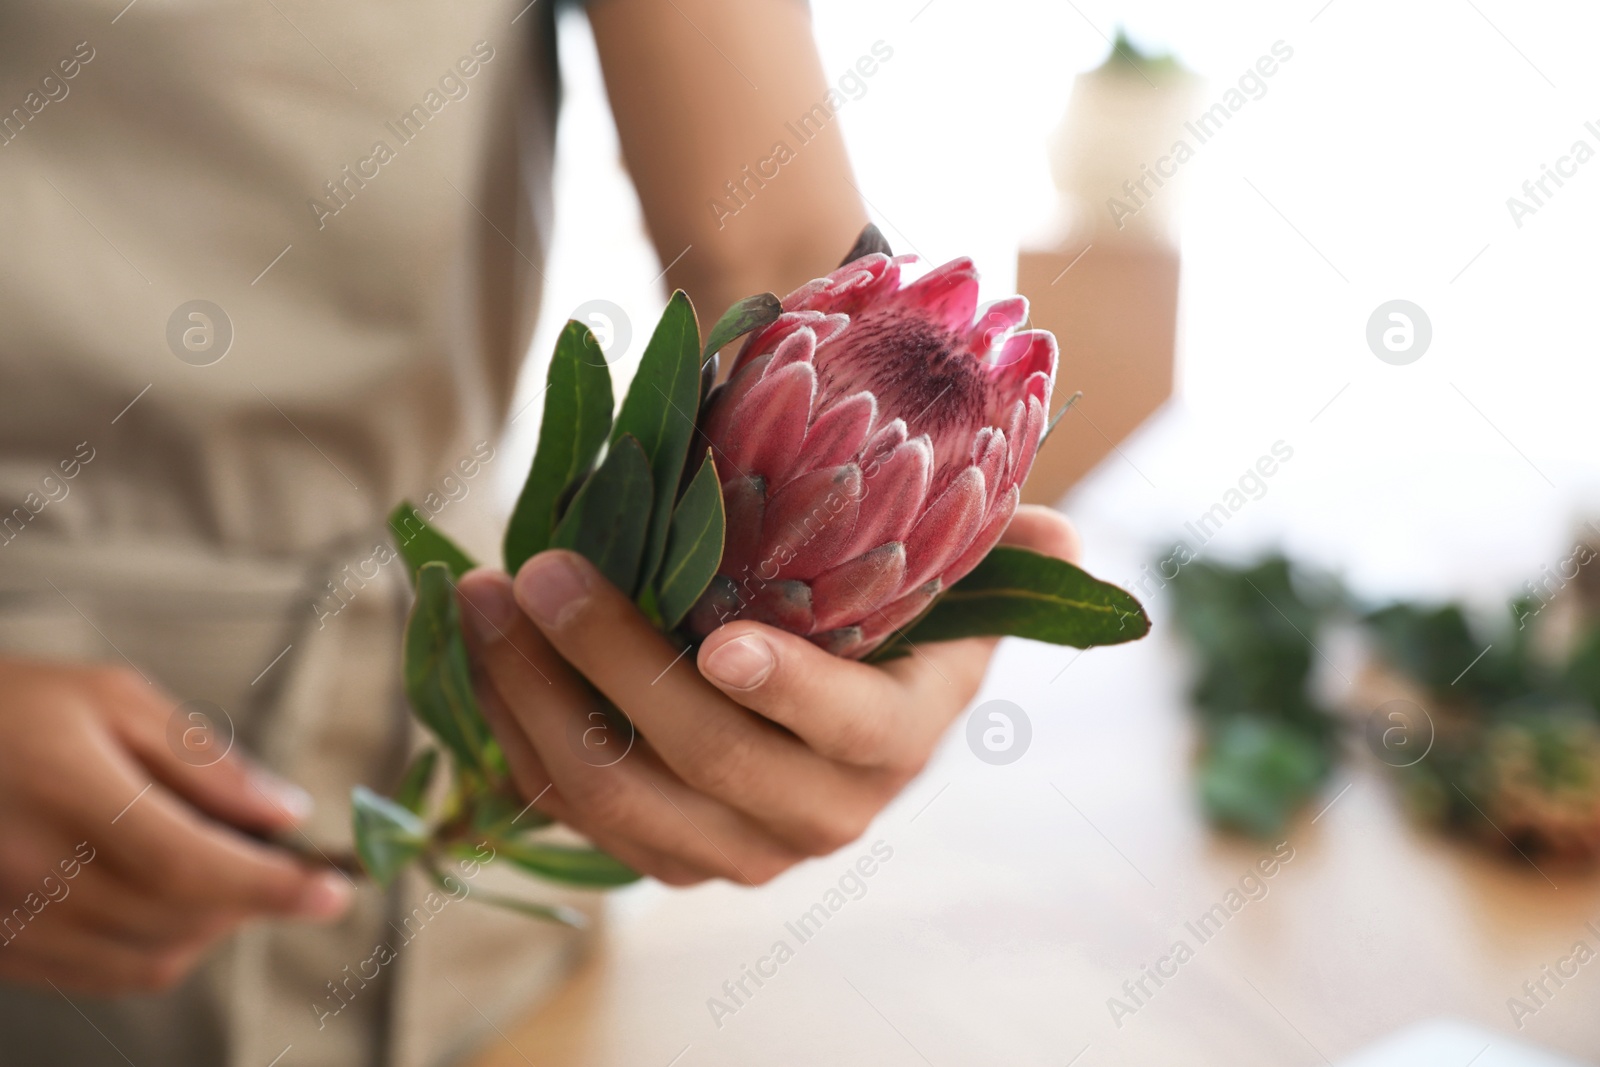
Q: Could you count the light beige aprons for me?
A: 1